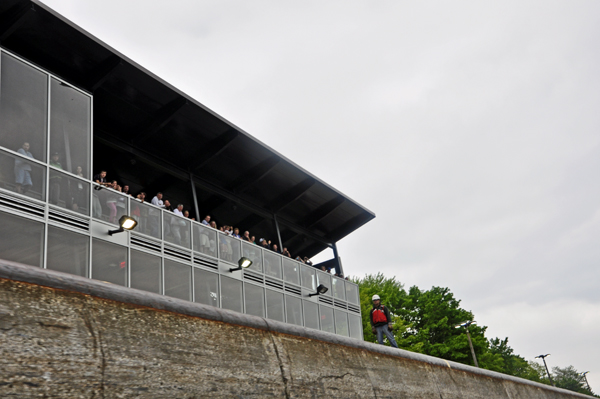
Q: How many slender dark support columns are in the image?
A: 3